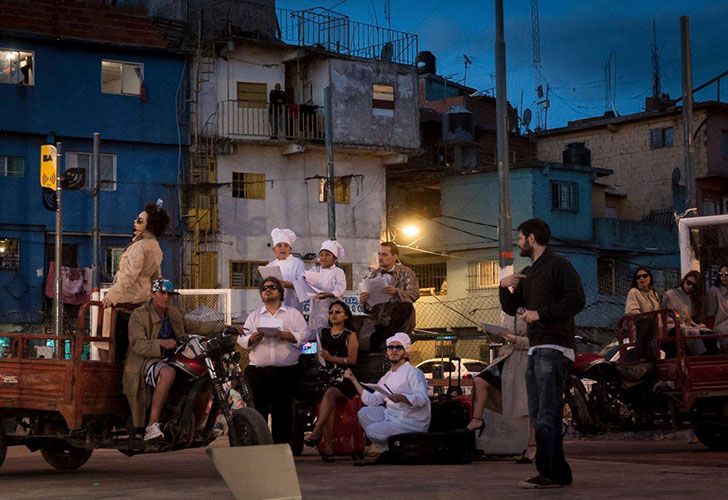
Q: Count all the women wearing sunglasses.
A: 5